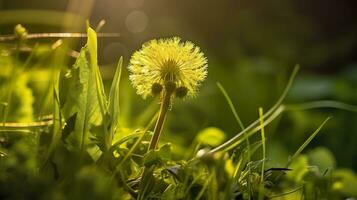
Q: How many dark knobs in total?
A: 3